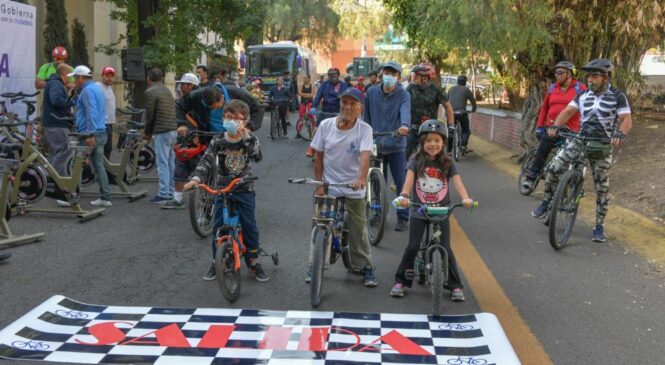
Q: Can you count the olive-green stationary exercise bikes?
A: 4